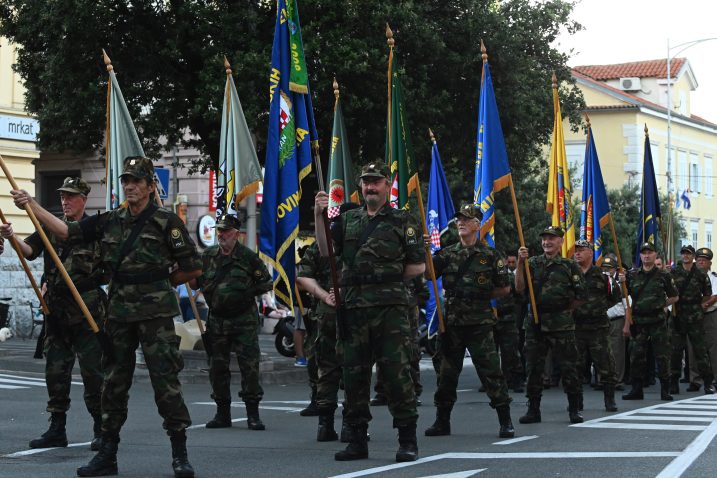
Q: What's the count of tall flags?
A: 10